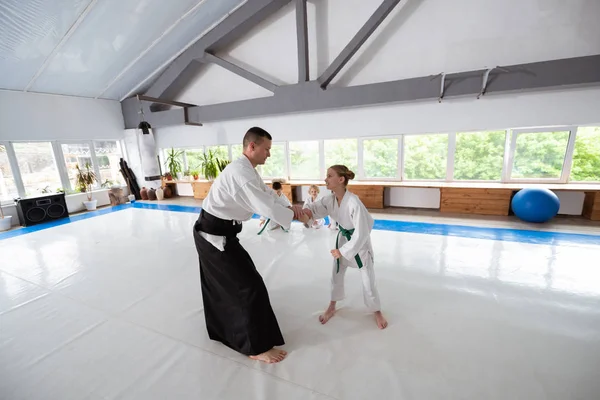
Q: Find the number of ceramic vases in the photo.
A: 4